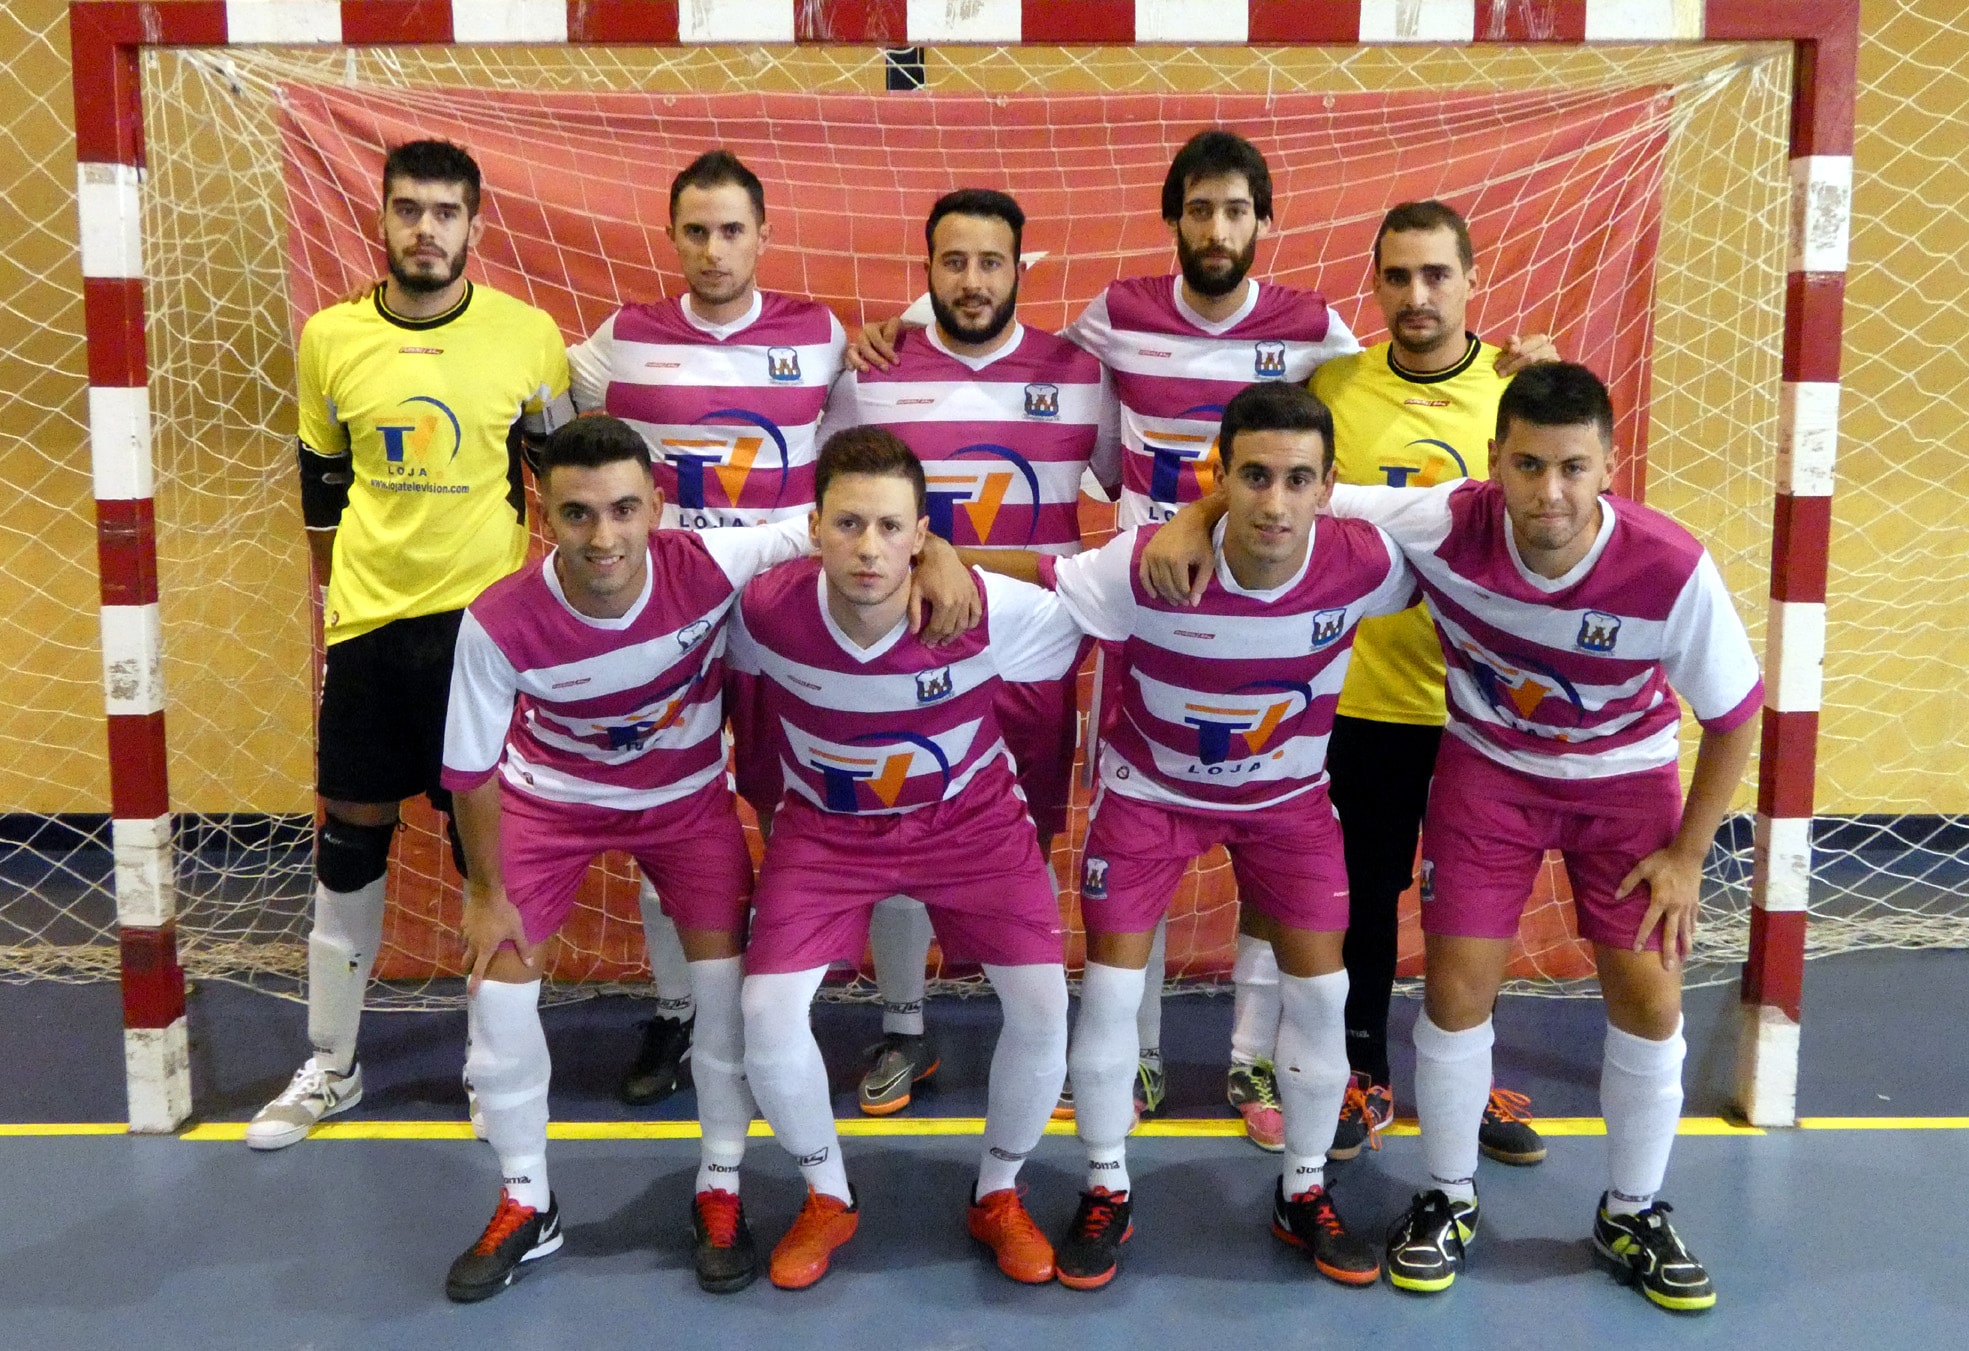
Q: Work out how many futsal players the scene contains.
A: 9